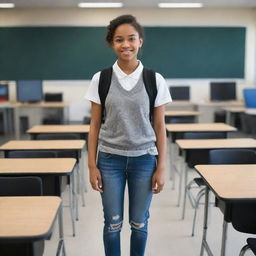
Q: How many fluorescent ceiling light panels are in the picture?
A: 3